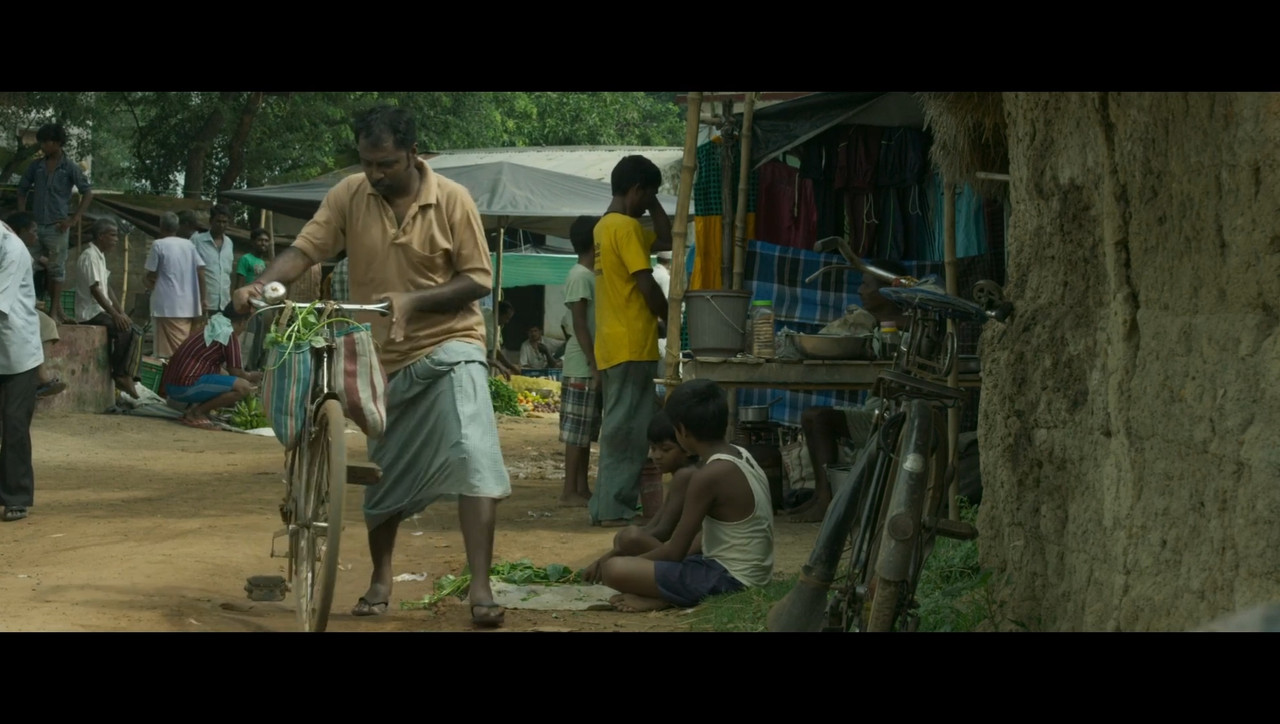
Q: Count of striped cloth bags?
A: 2